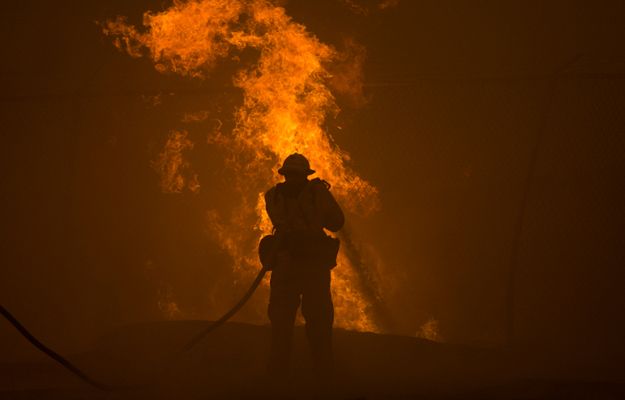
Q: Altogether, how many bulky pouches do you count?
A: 2